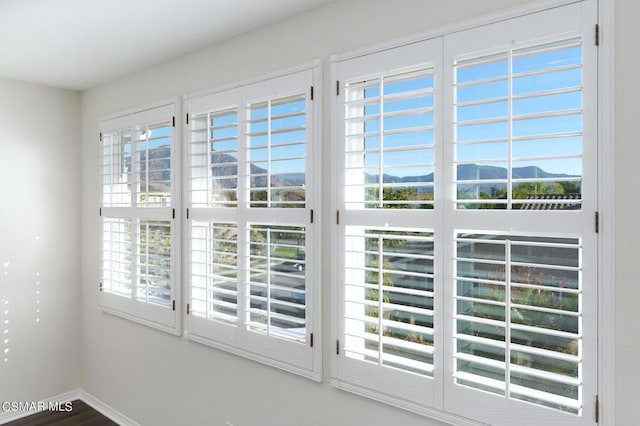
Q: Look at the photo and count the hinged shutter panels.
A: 6